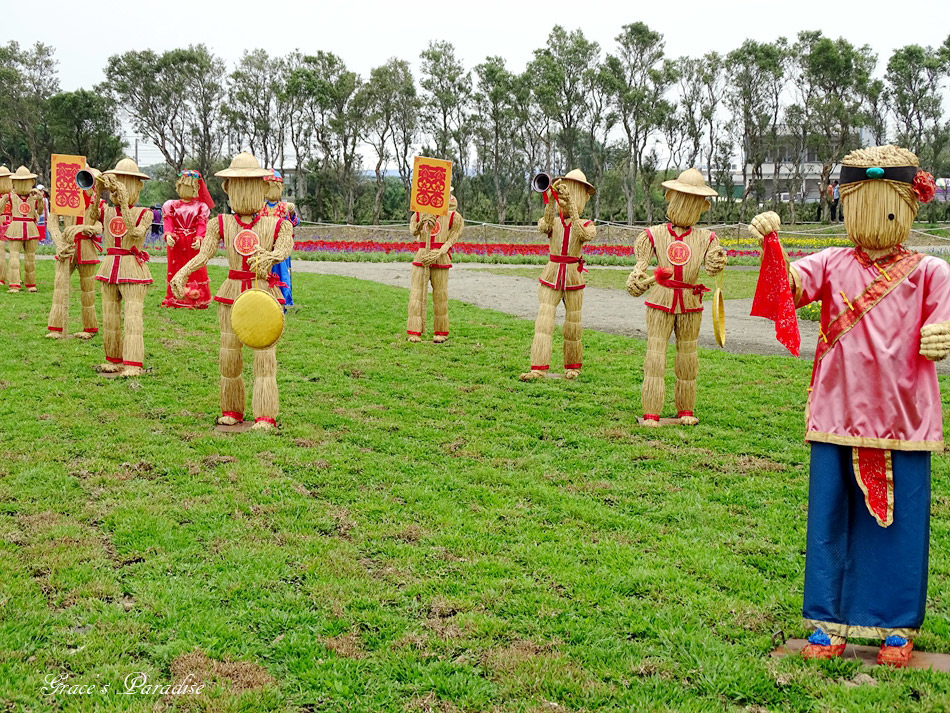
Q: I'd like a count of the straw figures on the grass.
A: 11